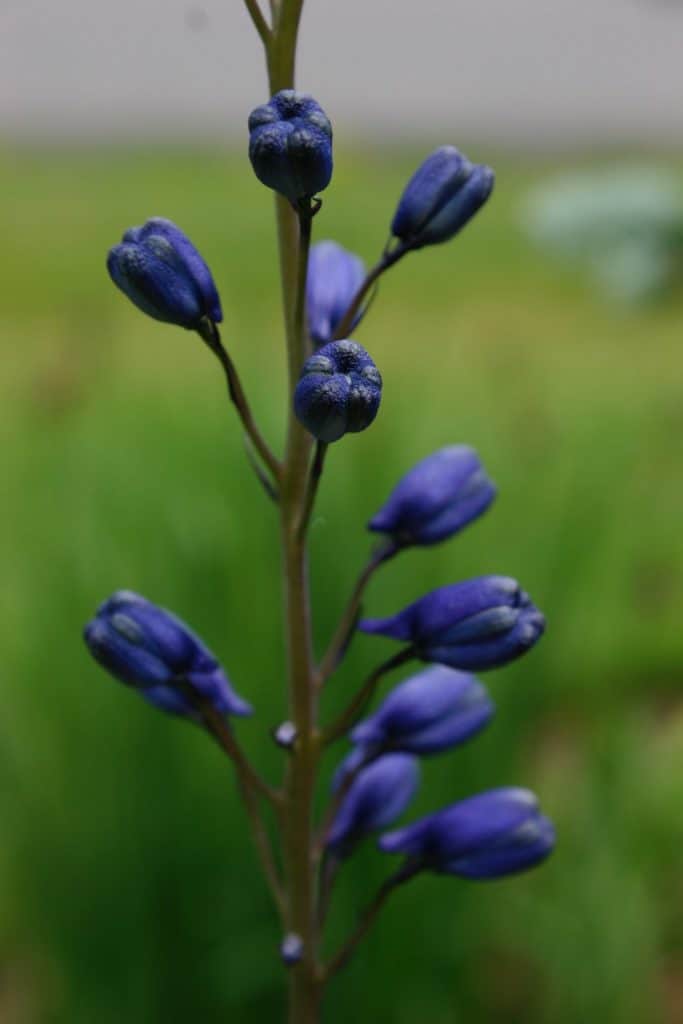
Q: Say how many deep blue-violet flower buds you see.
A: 11